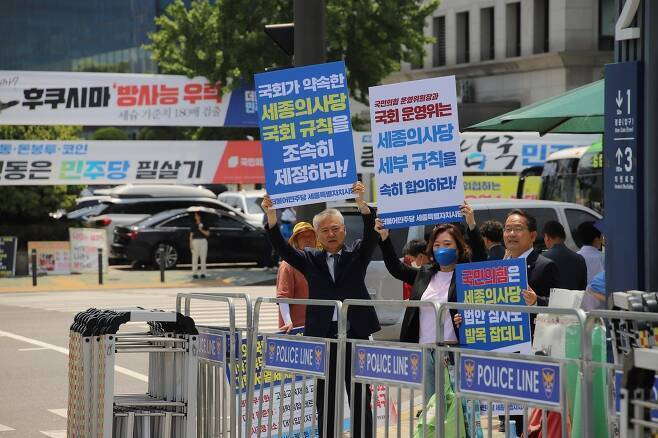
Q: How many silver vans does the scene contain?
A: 1